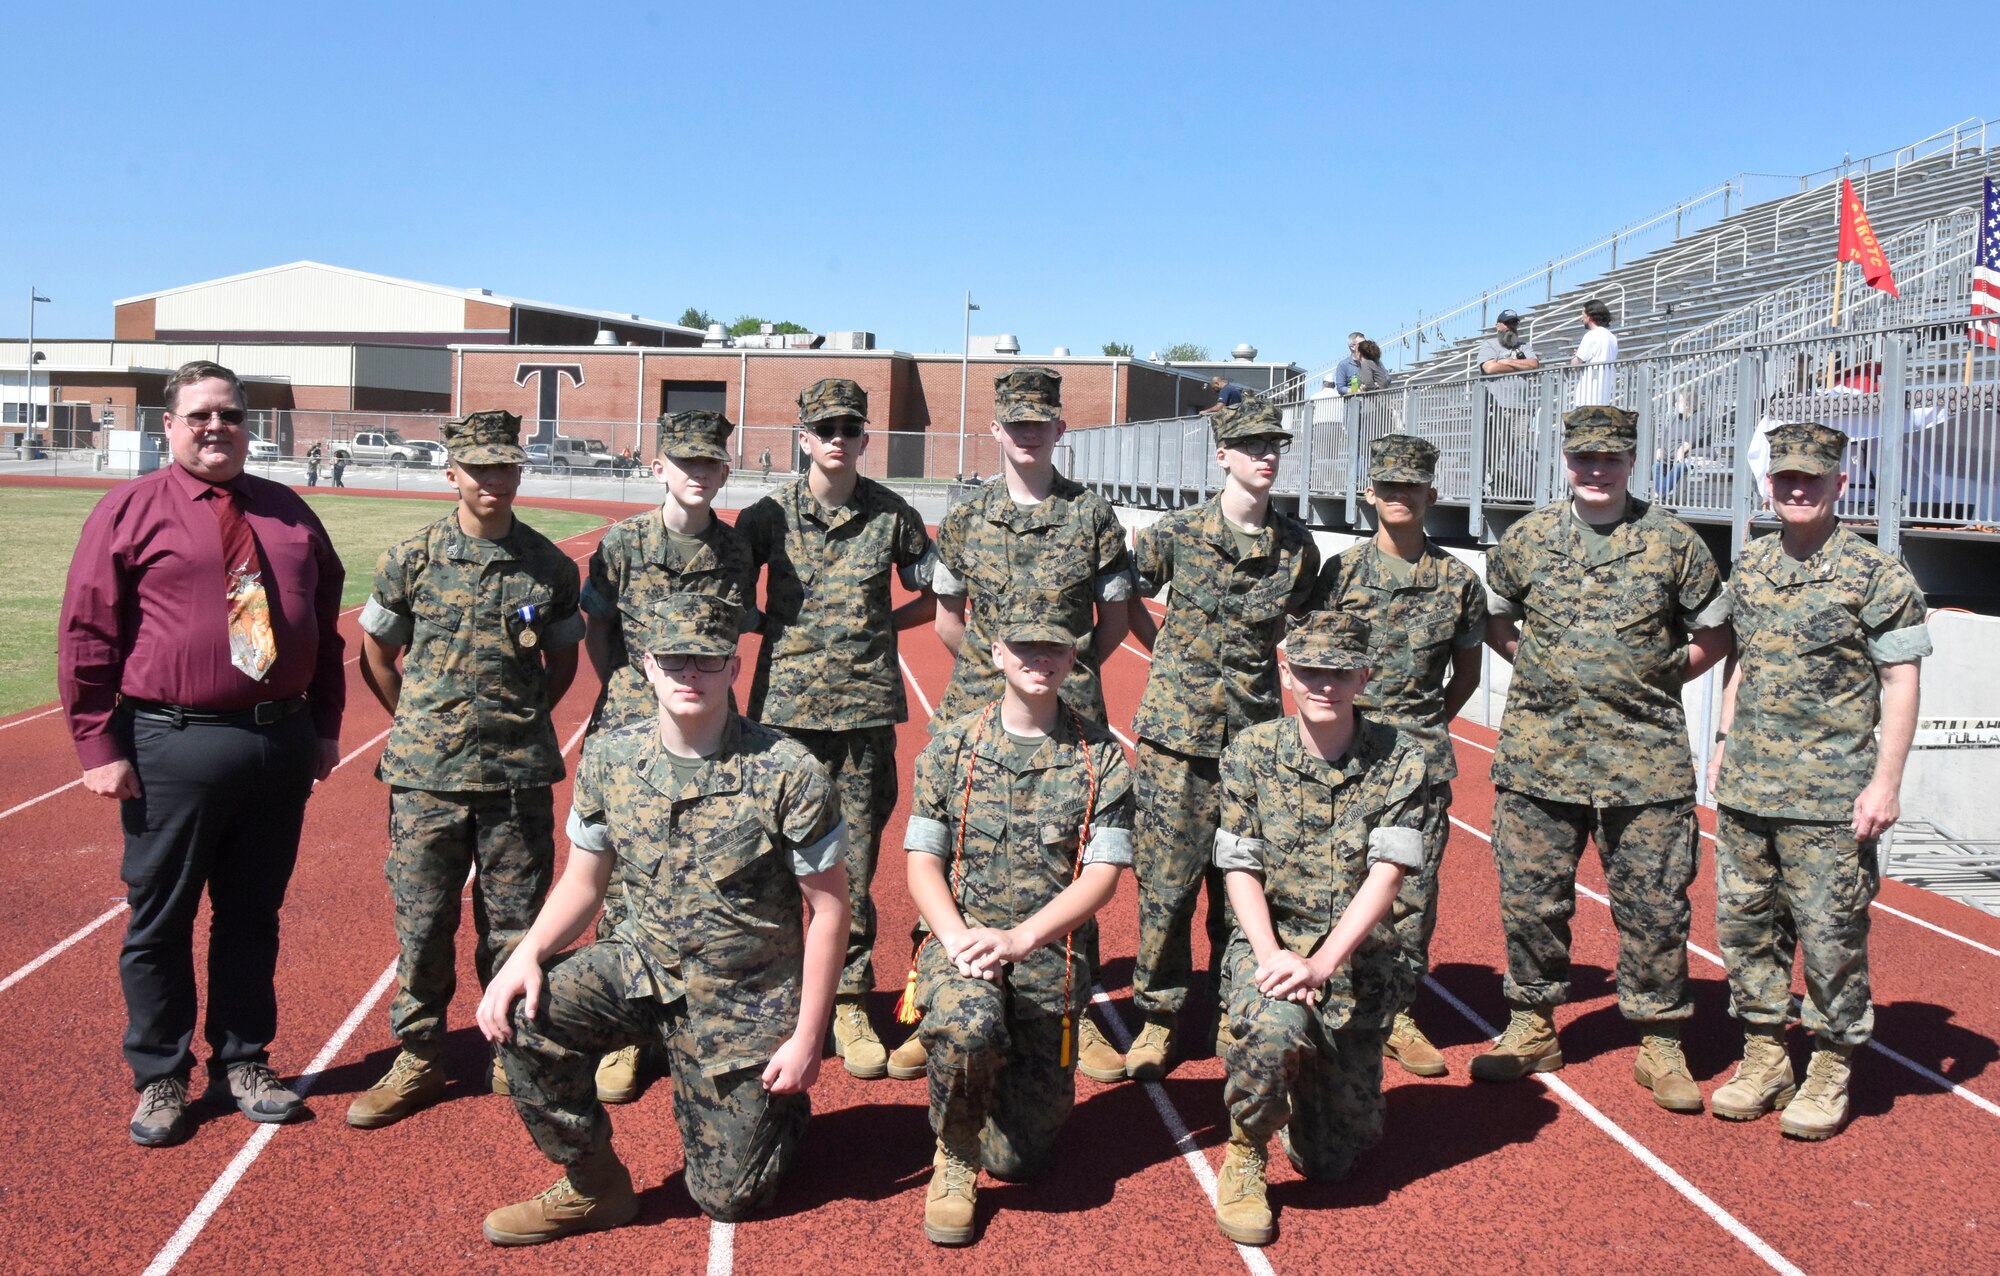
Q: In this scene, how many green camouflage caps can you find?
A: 11